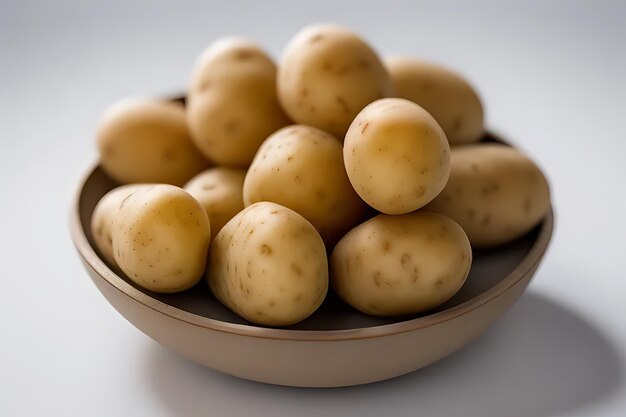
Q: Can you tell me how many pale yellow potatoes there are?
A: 12